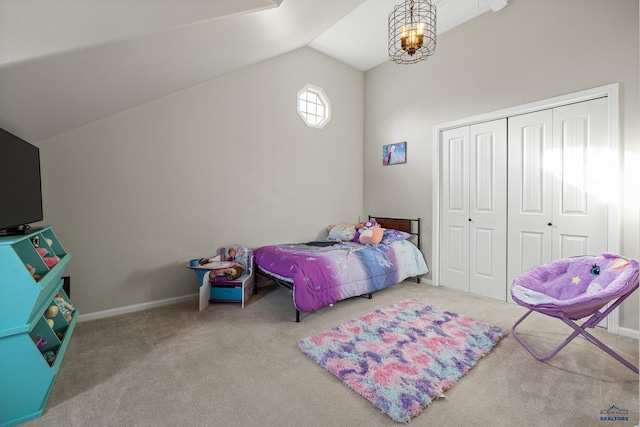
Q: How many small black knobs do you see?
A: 2